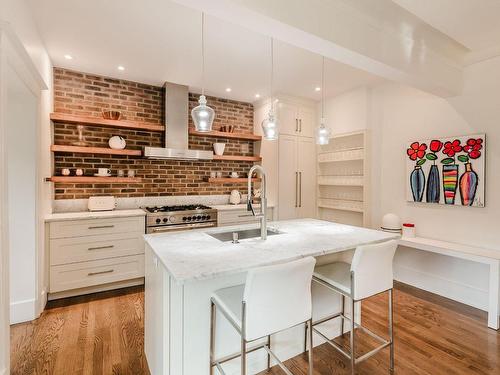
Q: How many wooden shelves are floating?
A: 6